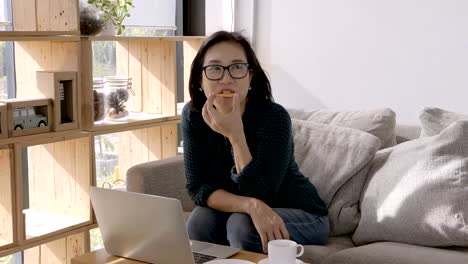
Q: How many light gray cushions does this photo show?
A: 4